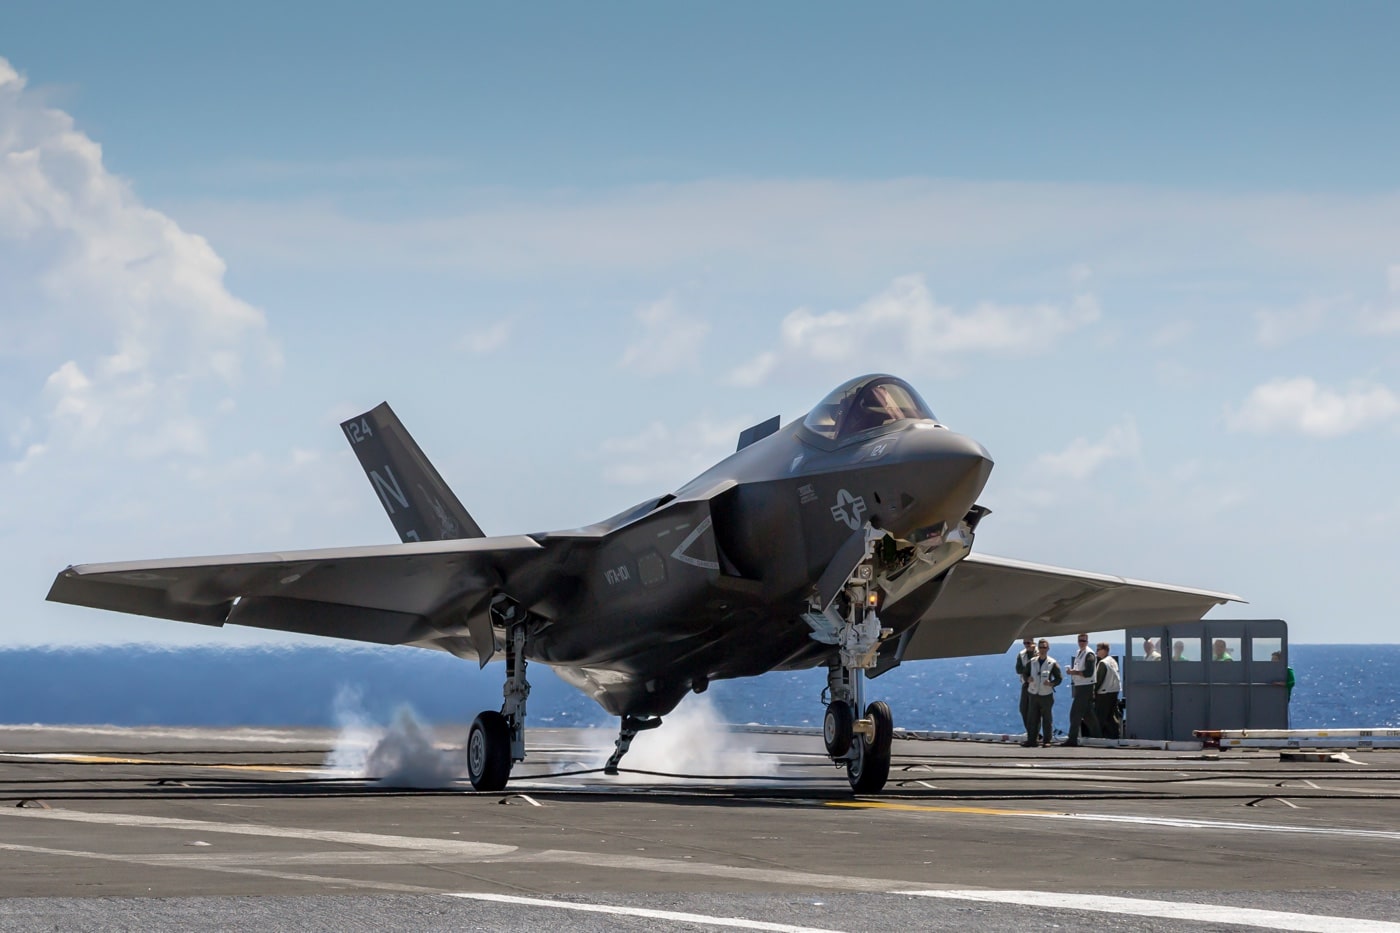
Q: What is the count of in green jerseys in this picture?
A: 3